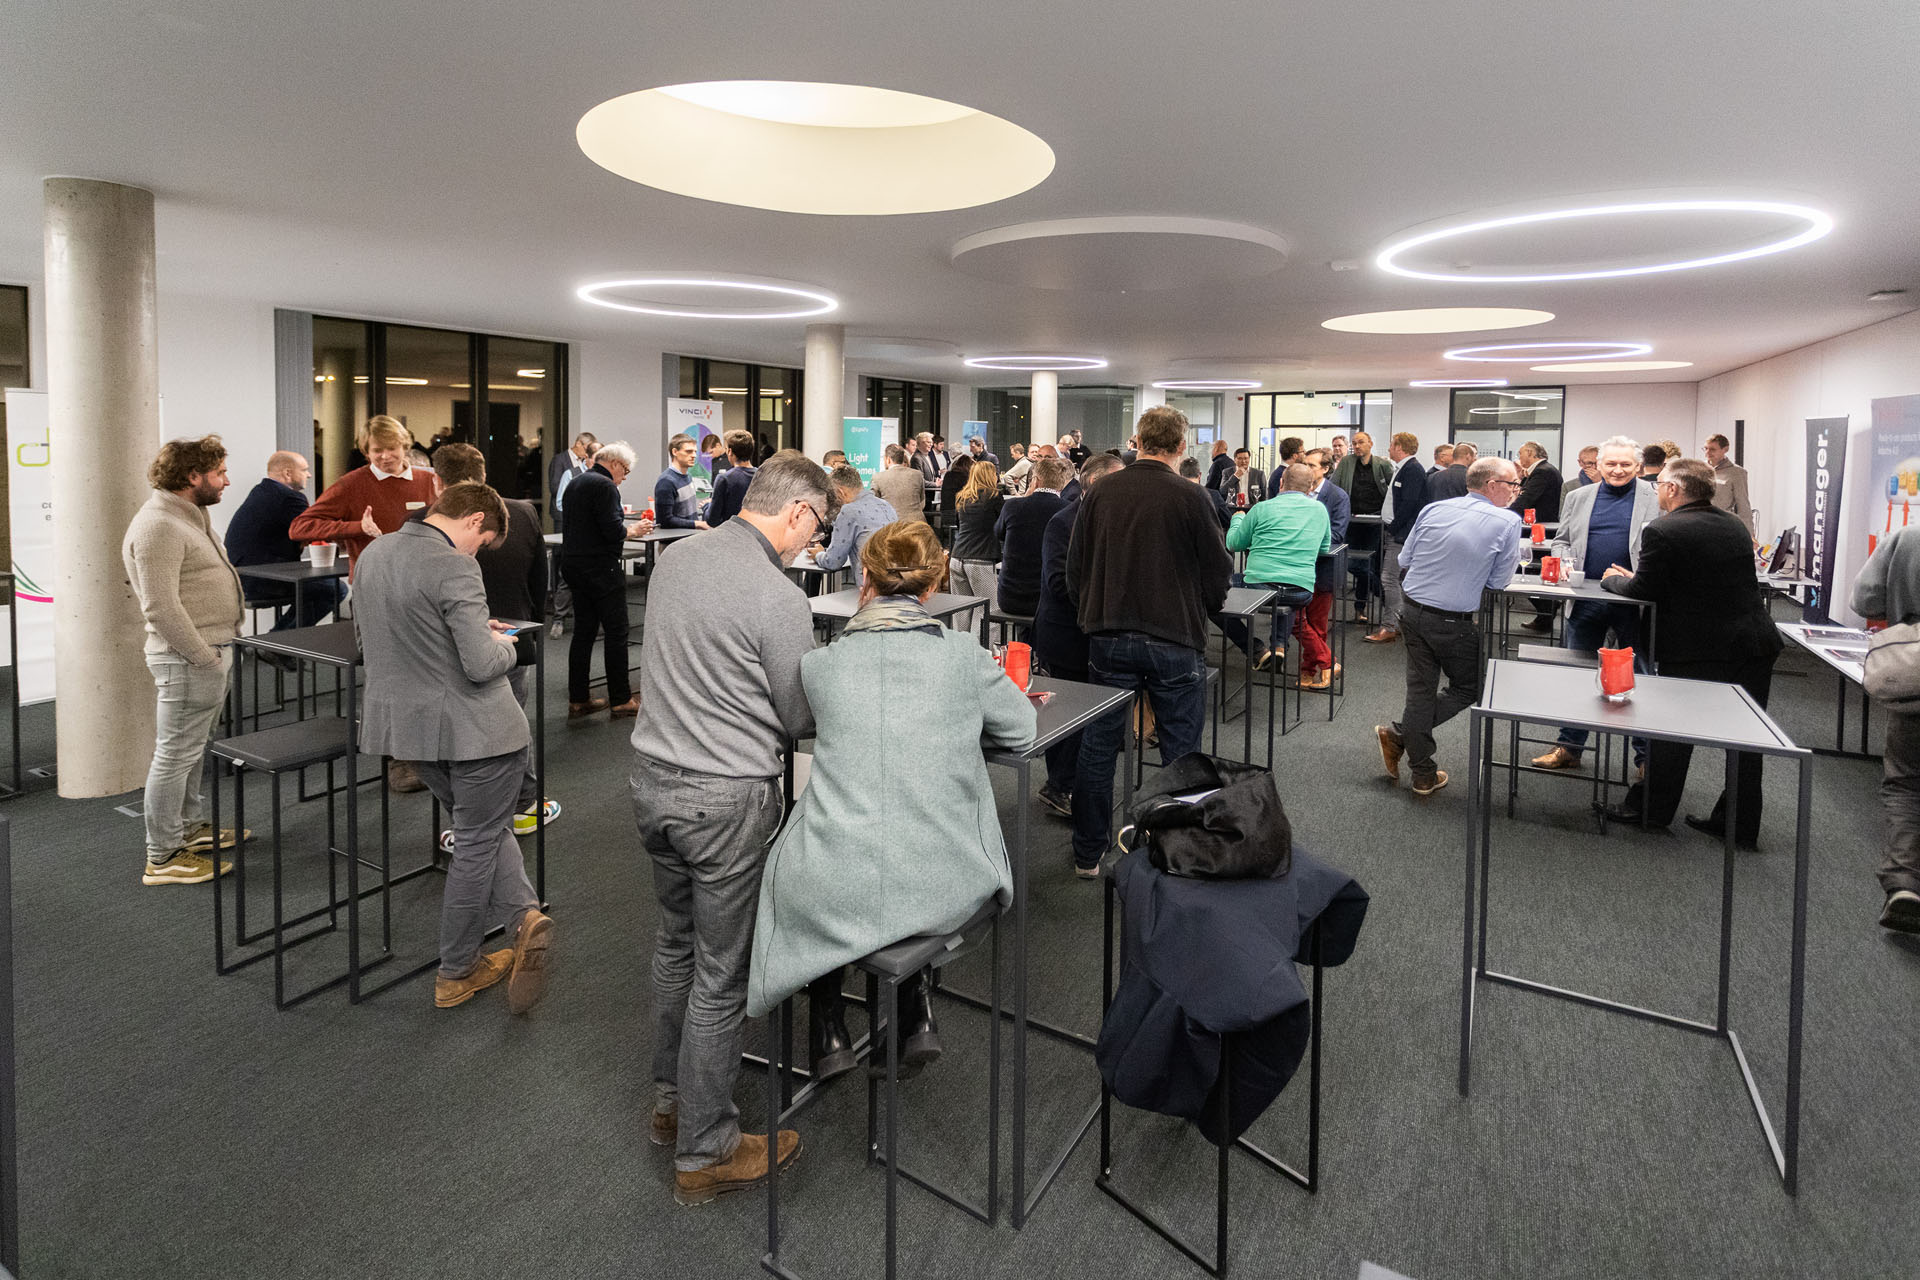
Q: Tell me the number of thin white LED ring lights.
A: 6